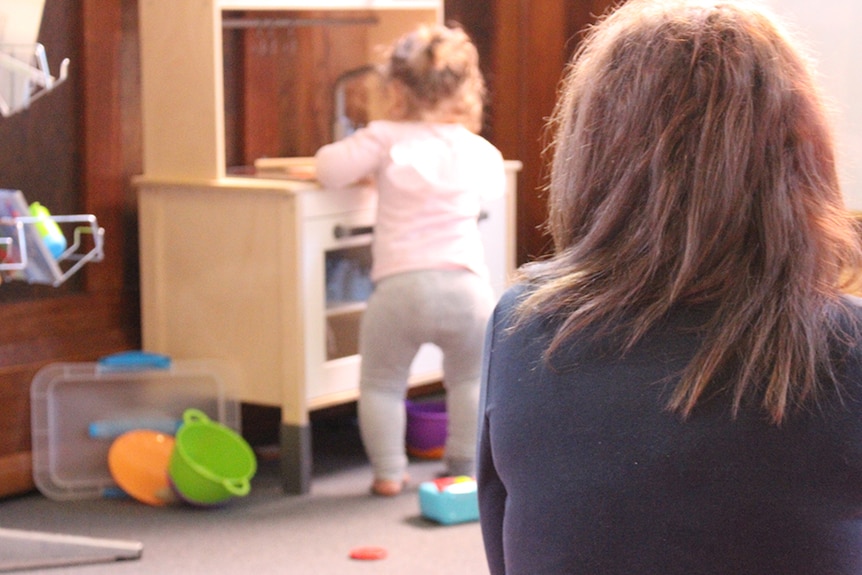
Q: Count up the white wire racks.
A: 2